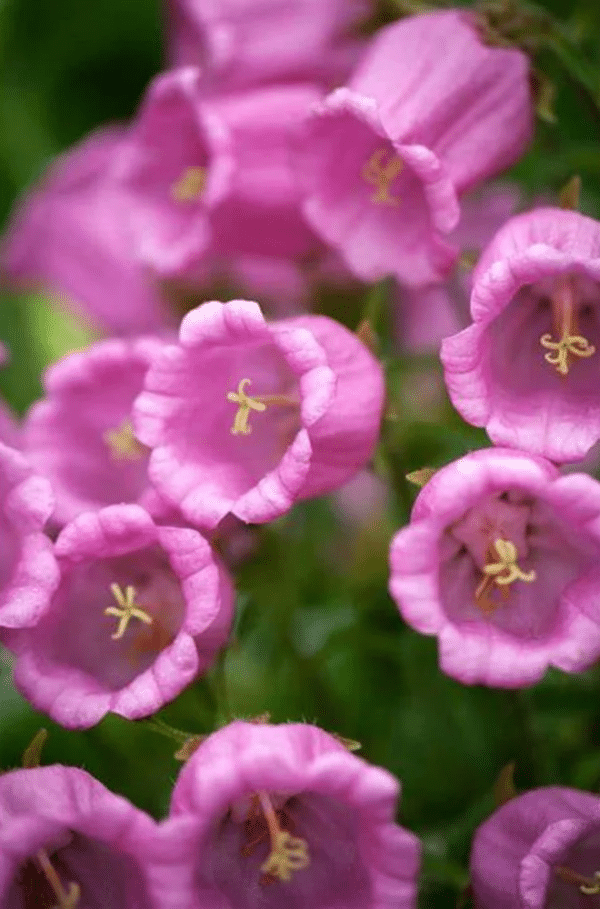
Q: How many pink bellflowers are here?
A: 13